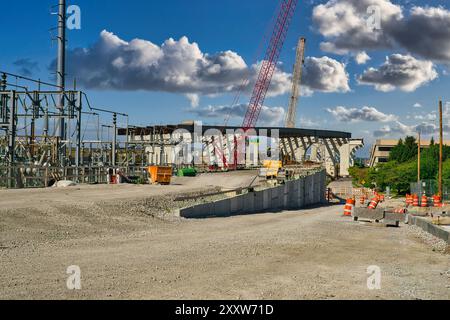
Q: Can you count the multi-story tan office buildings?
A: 1